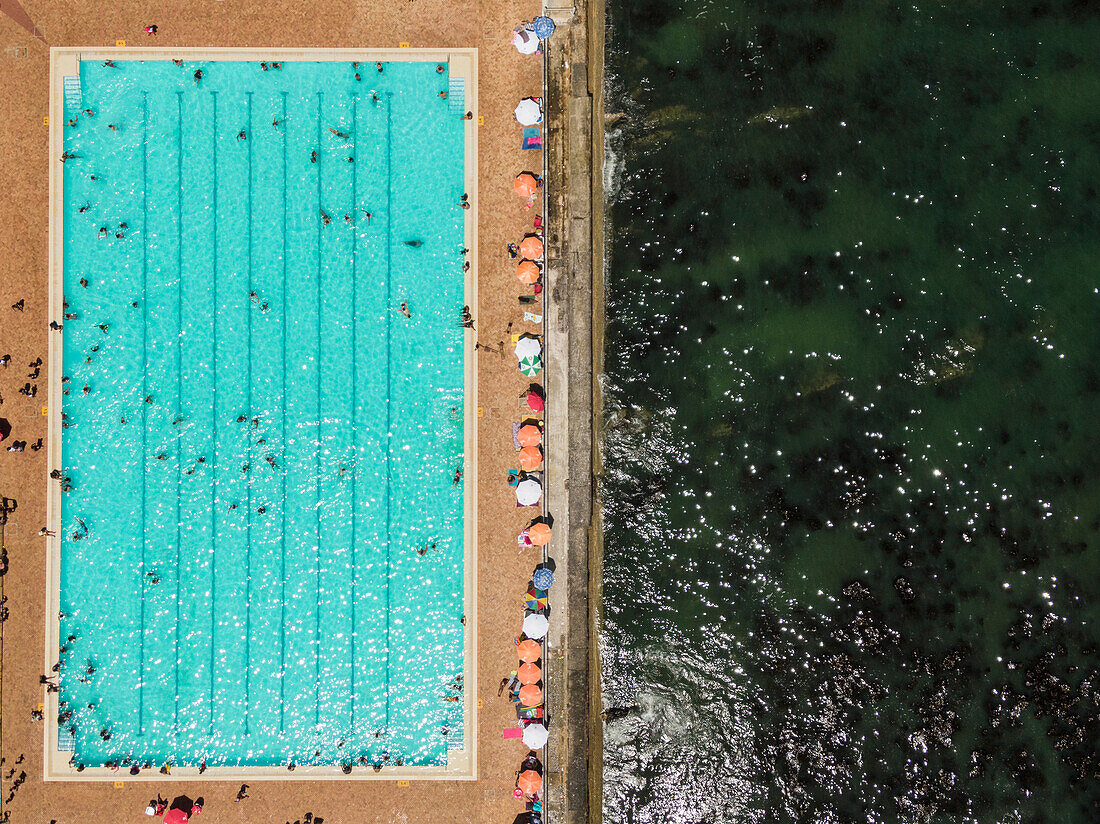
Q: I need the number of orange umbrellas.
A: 10